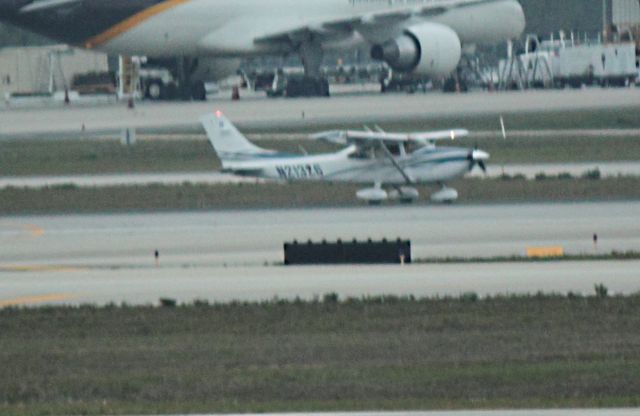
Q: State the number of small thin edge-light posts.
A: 3